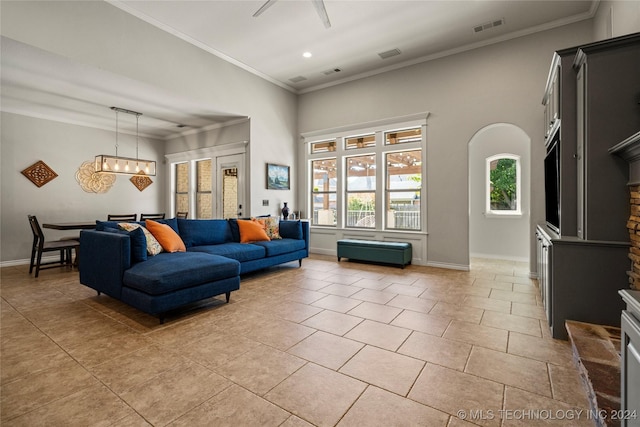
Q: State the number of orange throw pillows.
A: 2